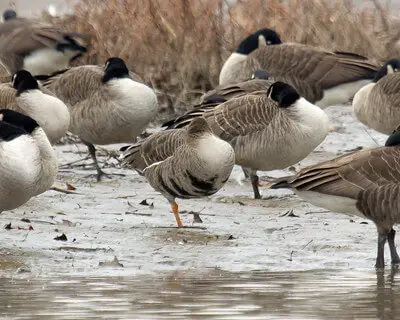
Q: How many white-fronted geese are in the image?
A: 1